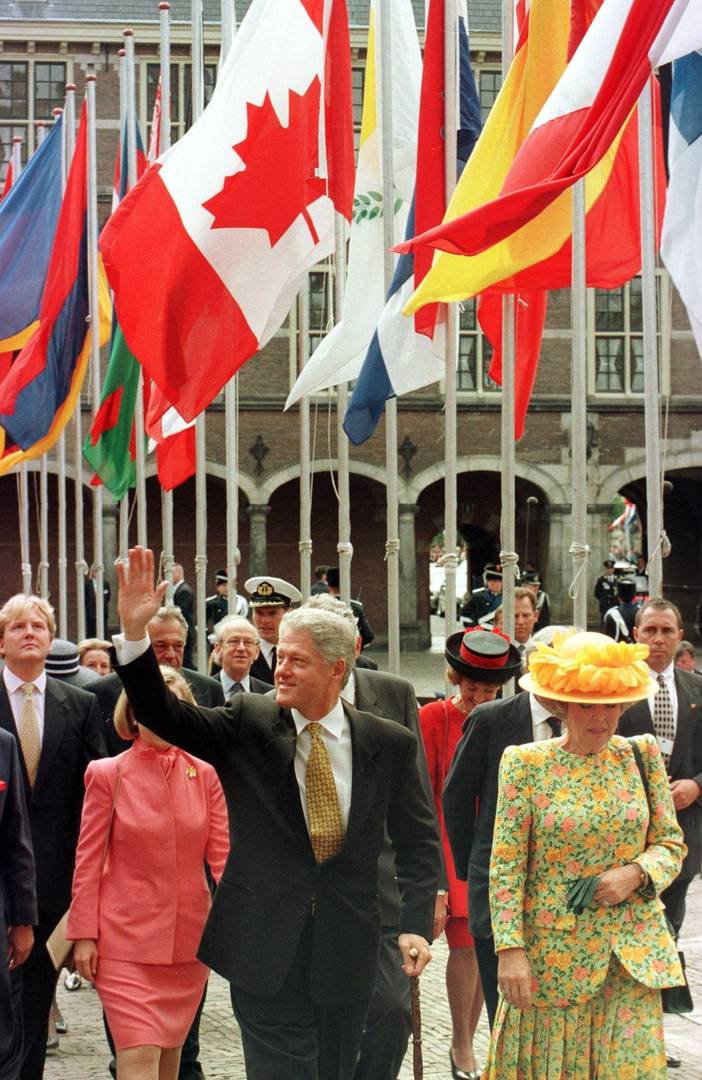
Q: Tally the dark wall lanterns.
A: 2